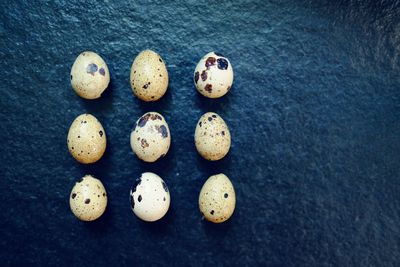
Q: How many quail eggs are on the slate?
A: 9